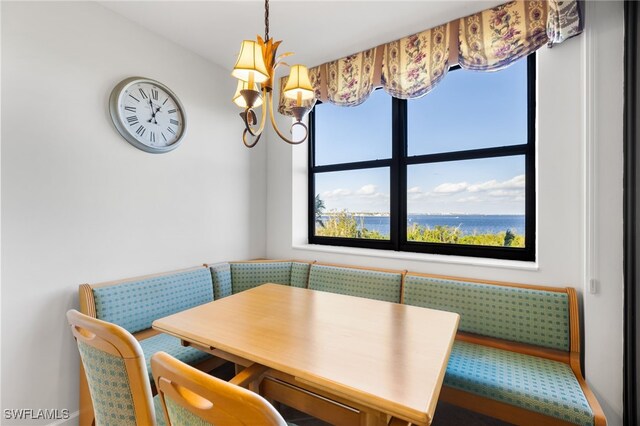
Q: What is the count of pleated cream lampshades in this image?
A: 3